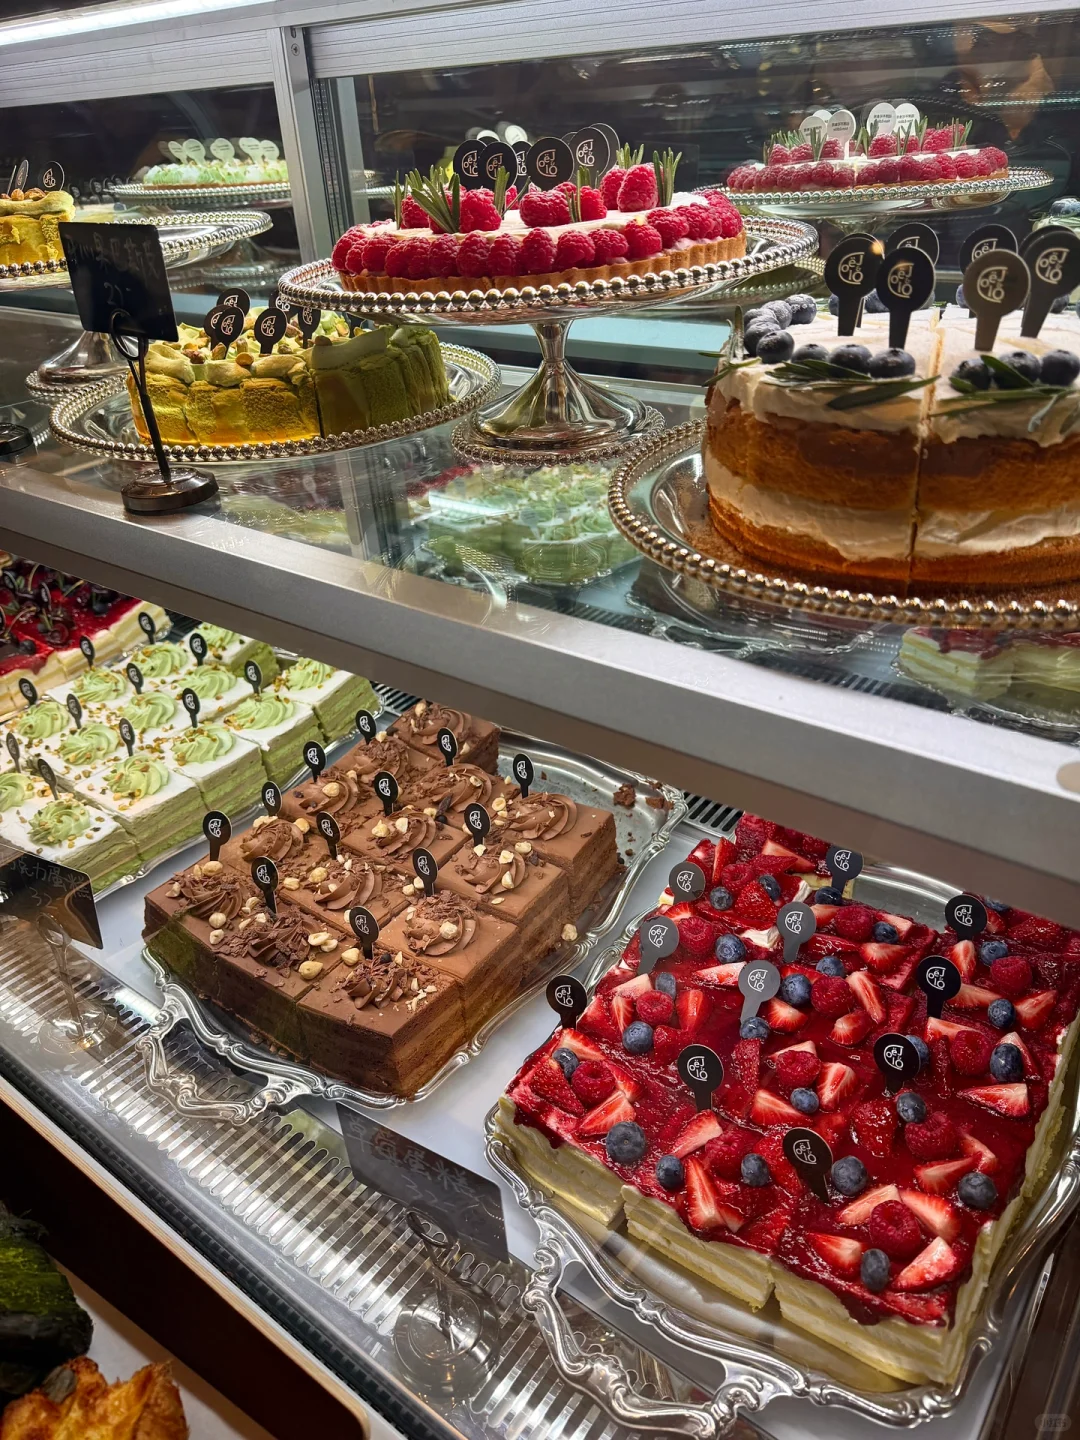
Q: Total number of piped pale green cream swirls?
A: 13